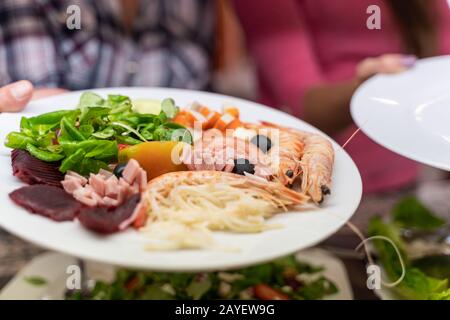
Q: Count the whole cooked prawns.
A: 3